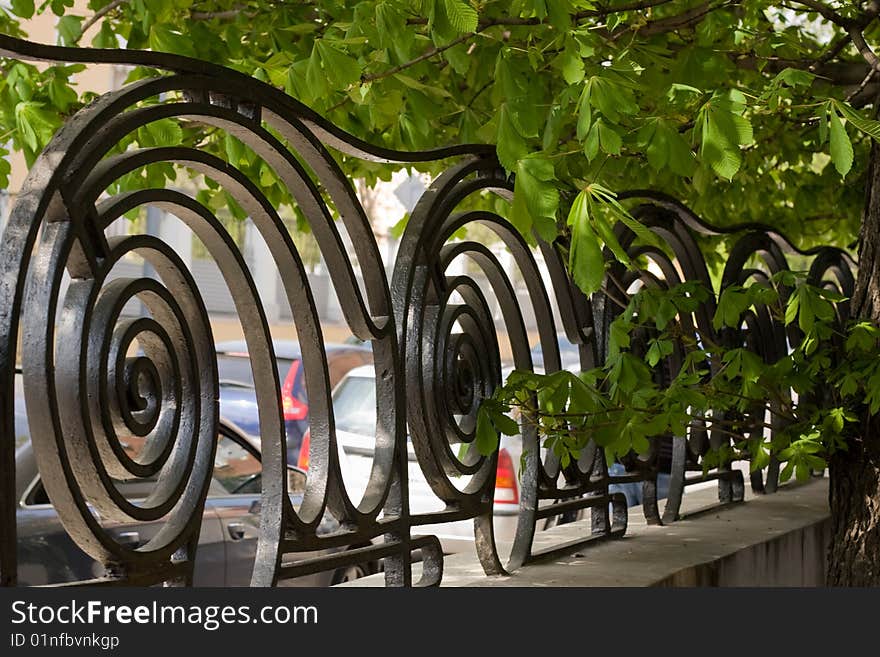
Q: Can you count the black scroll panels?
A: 5